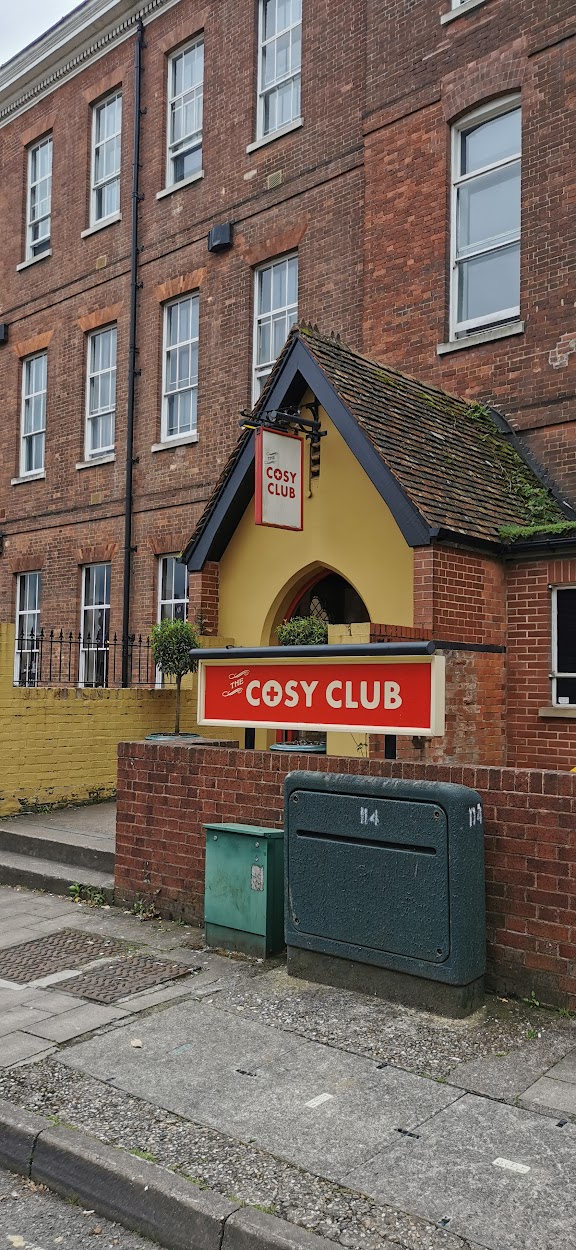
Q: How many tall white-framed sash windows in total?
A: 12